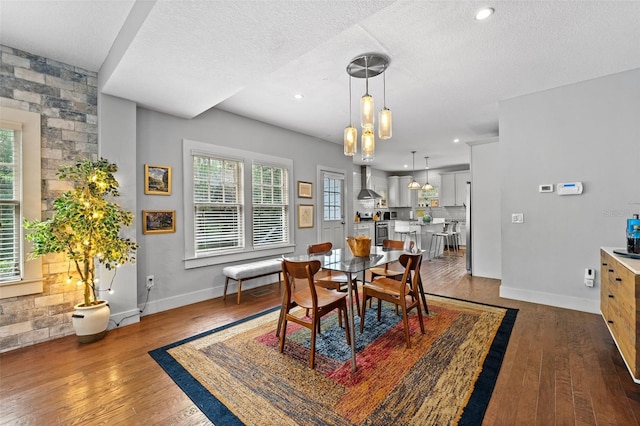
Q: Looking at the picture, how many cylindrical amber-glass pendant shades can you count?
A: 4